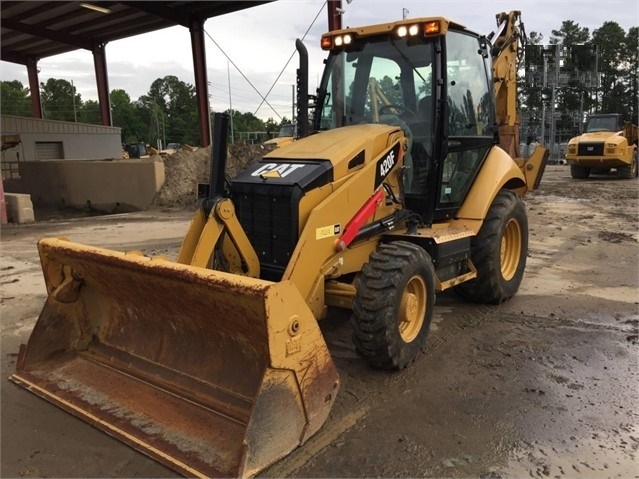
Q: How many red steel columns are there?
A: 4